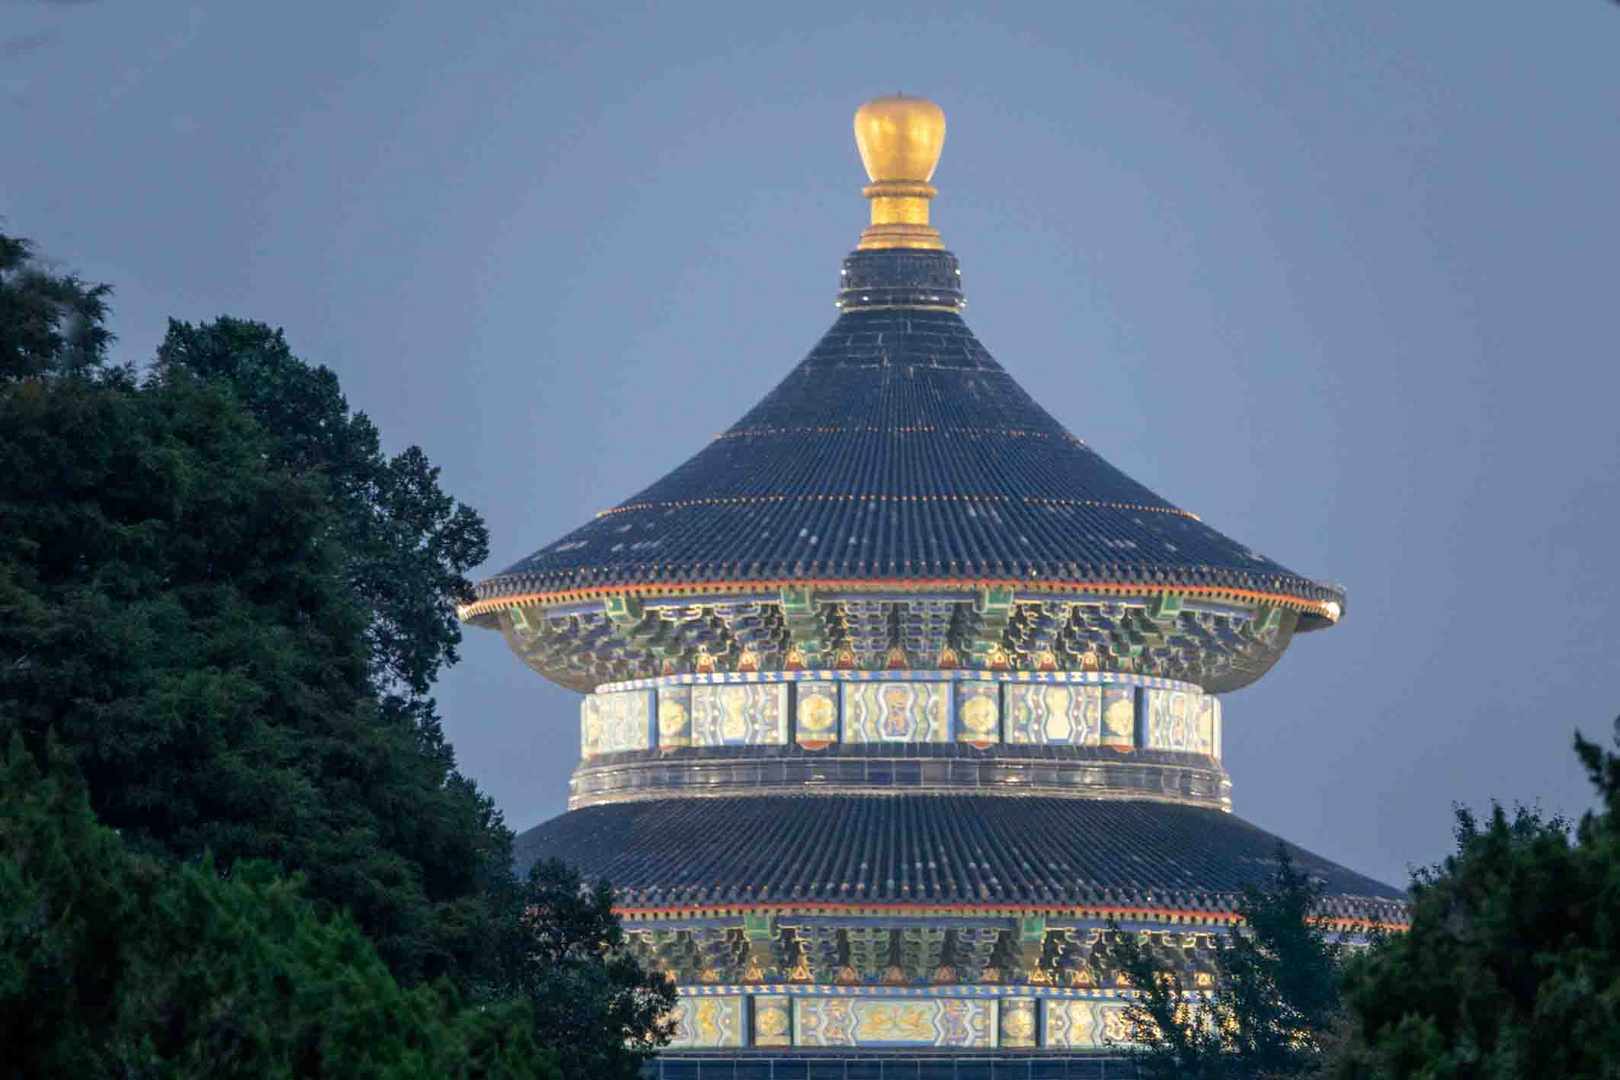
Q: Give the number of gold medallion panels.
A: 6